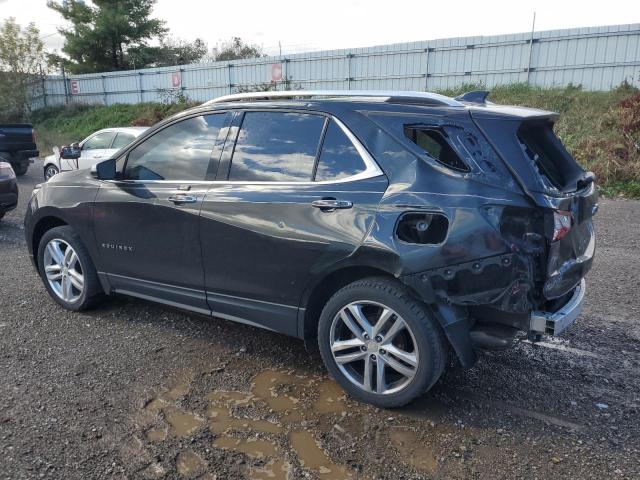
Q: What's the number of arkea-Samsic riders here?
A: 0